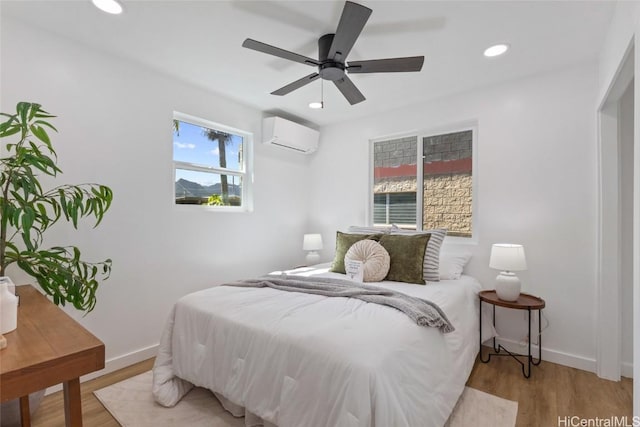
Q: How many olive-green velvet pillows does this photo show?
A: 2